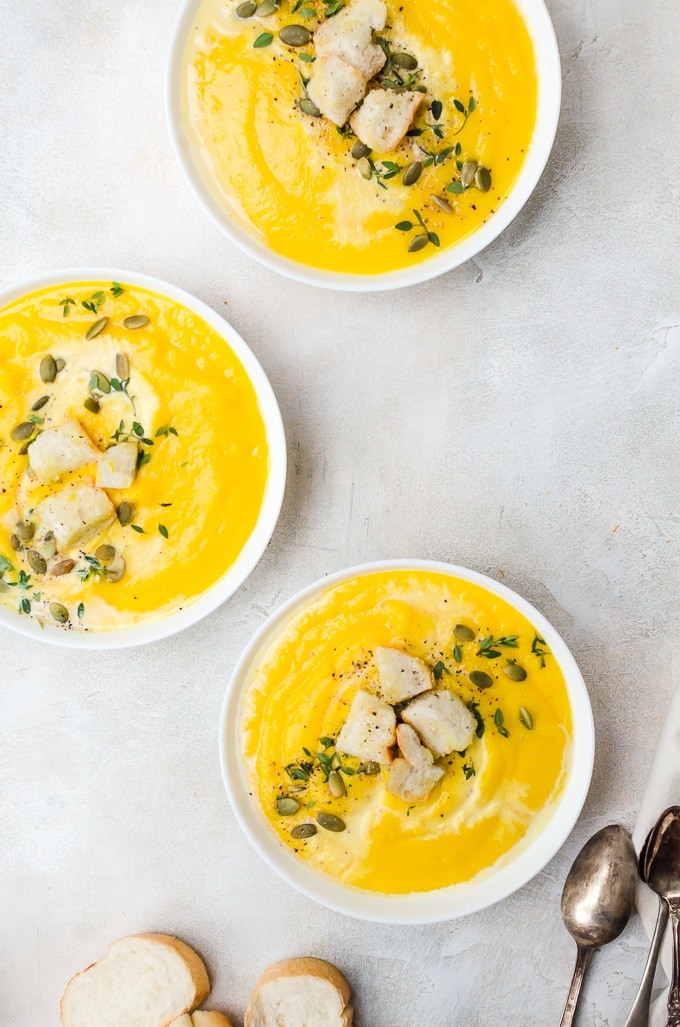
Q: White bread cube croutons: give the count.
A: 11